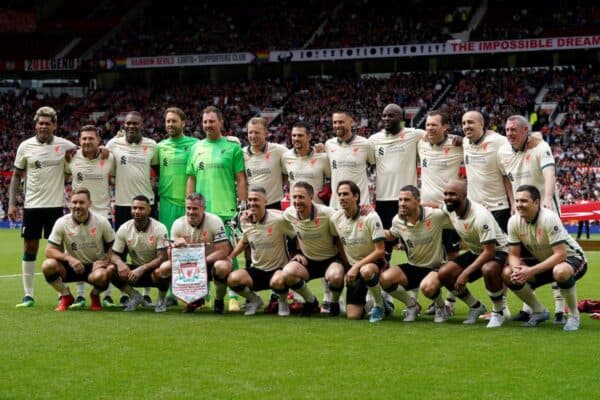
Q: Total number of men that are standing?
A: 12